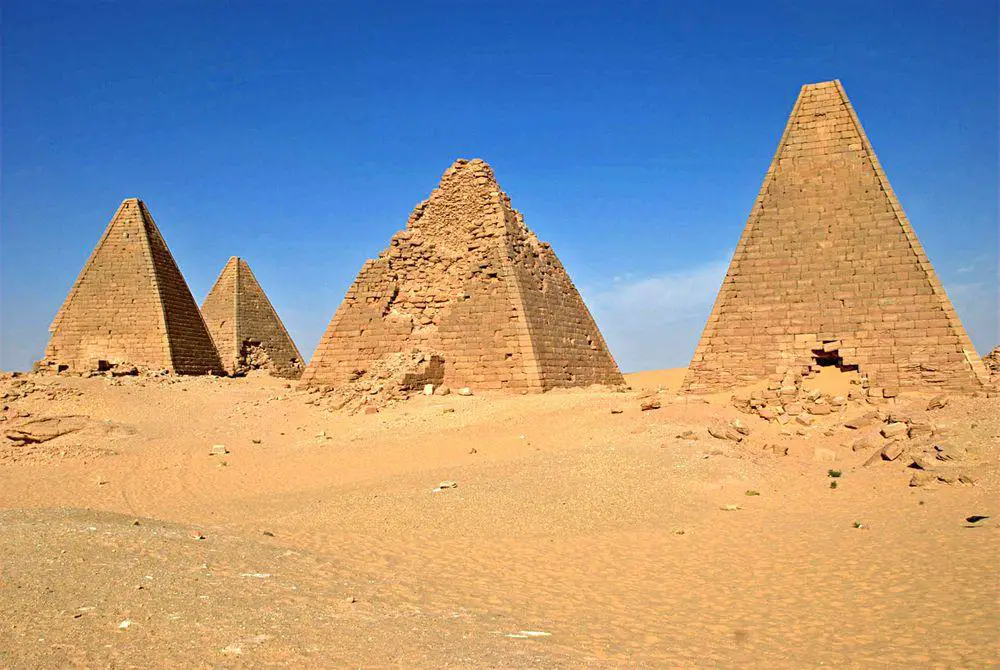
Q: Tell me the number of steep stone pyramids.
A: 4